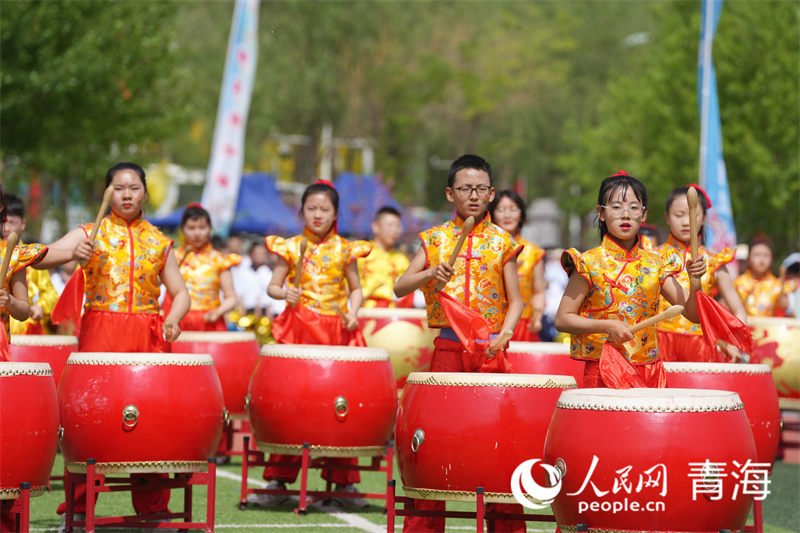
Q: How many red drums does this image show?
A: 9